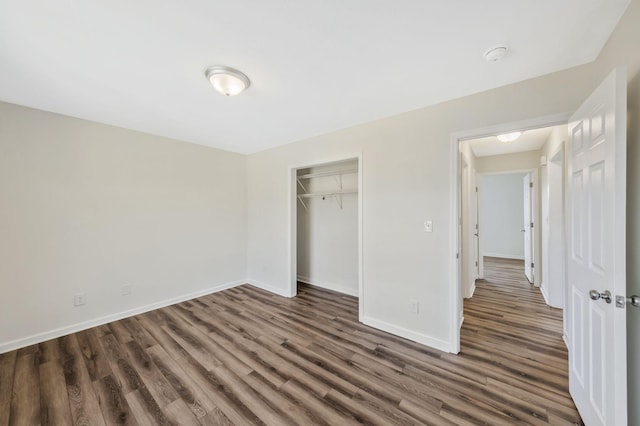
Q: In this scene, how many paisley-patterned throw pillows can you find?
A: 0